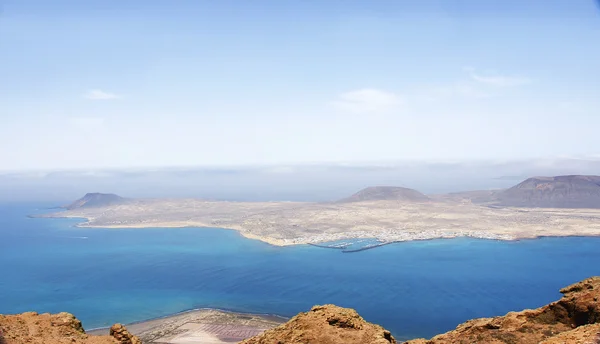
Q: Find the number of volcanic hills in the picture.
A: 3